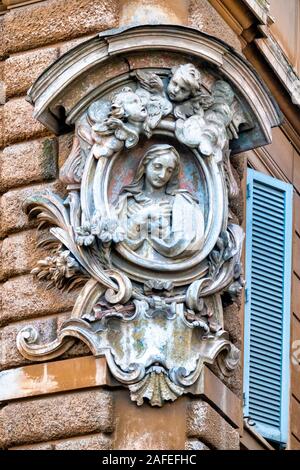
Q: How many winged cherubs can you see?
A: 2